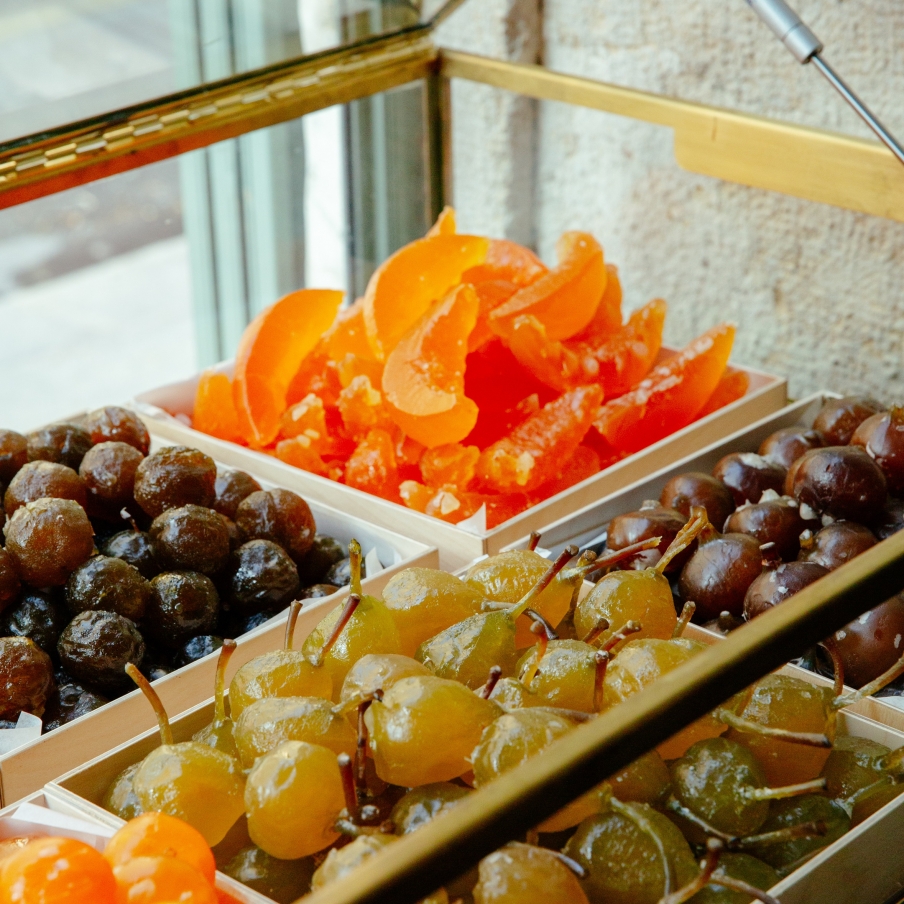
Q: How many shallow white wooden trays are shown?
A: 5